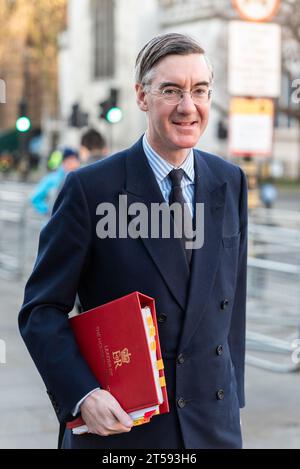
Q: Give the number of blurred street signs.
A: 3